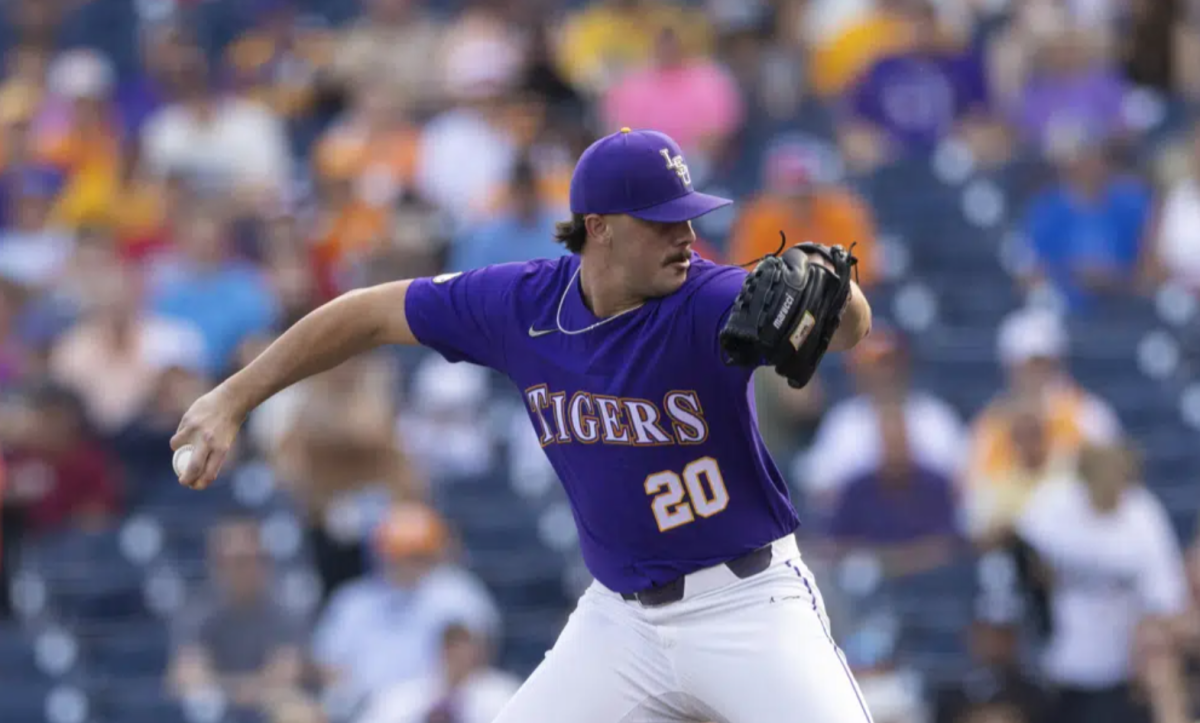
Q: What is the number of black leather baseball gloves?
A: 1